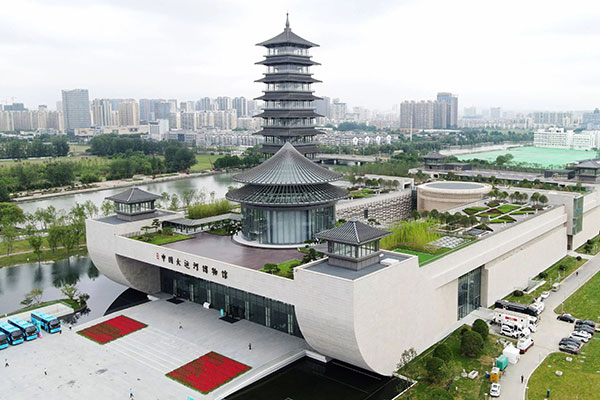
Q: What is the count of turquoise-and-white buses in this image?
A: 4